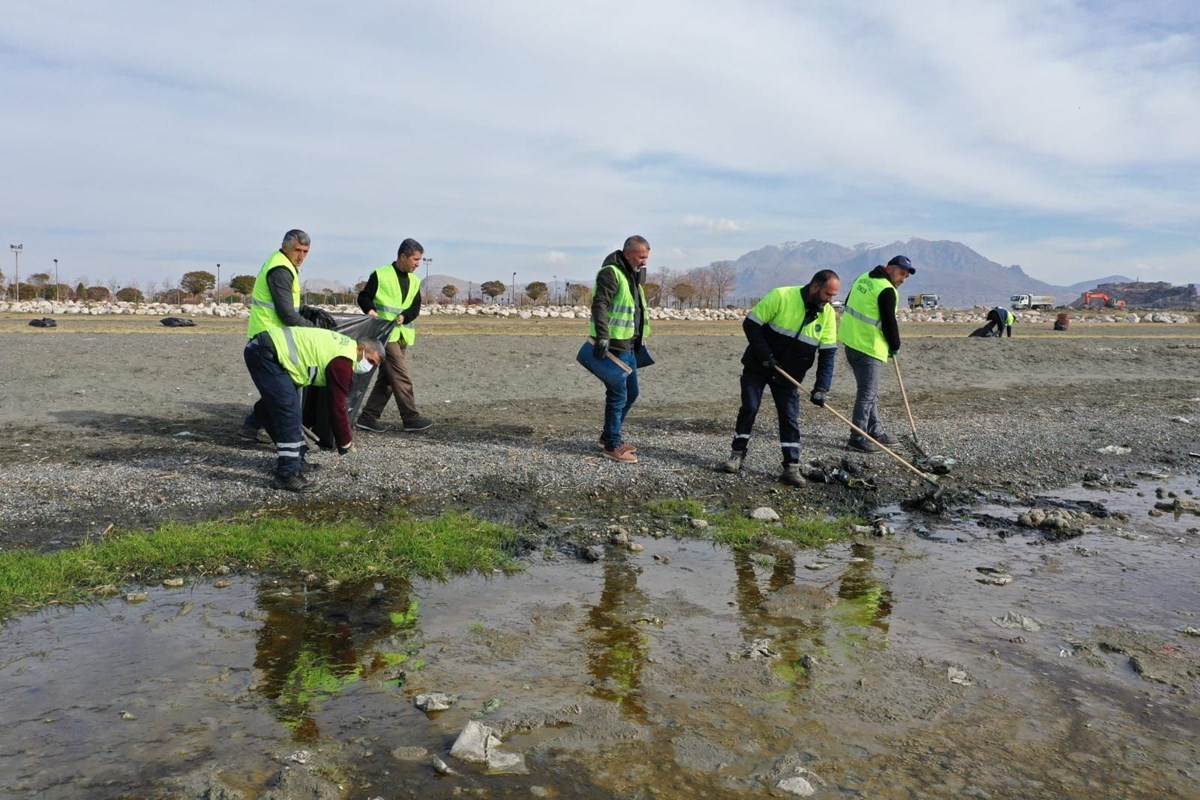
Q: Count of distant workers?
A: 1